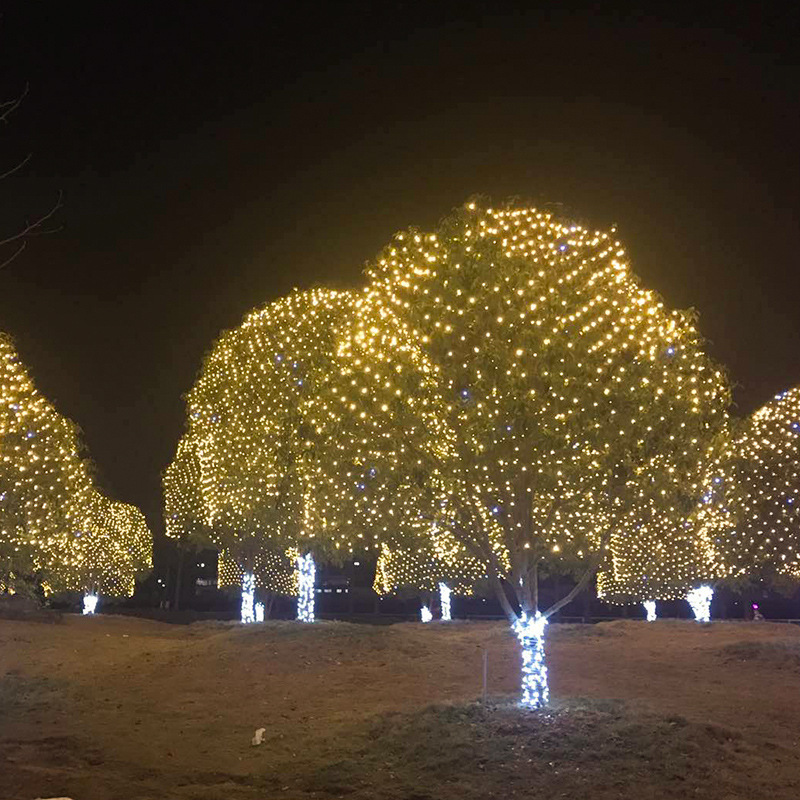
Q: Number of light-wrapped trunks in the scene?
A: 9